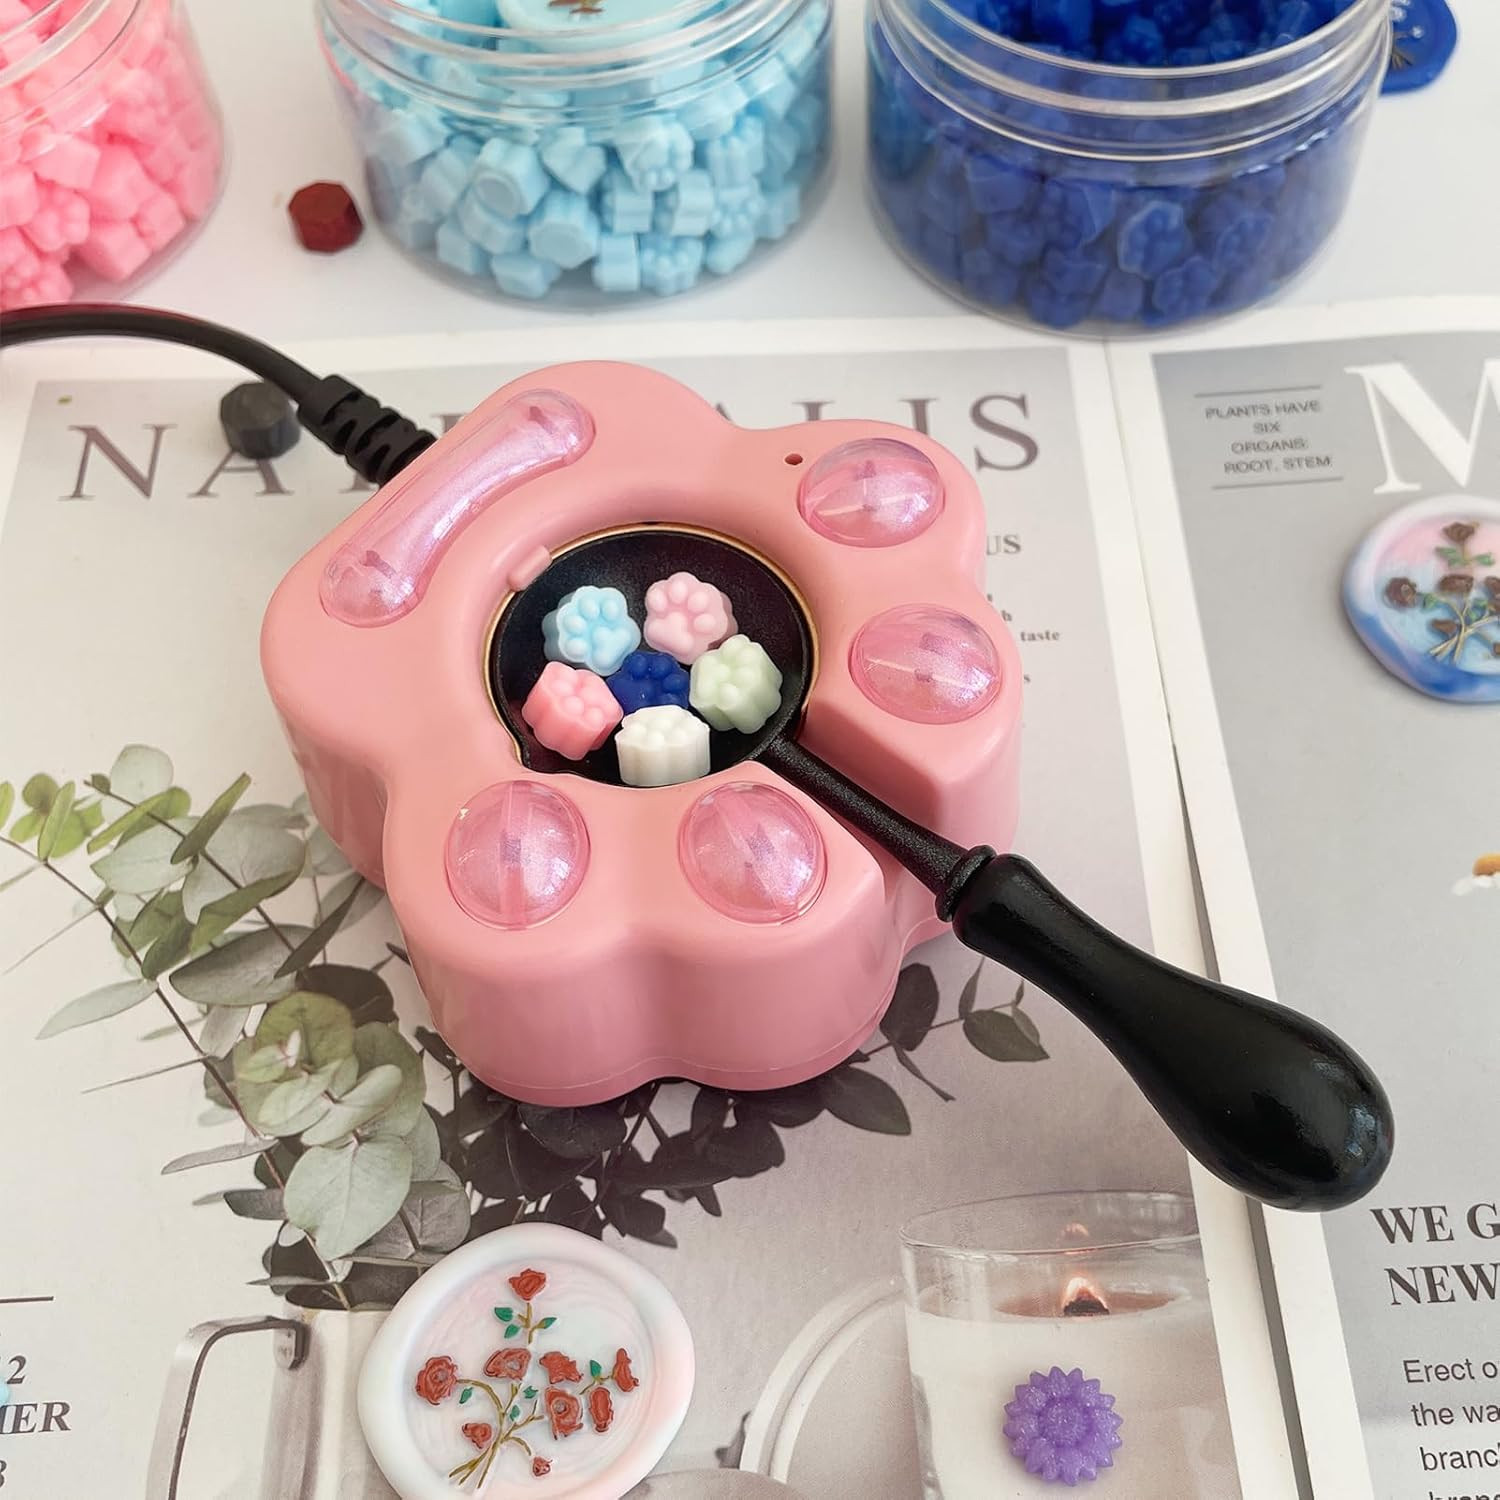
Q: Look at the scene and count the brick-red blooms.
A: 9